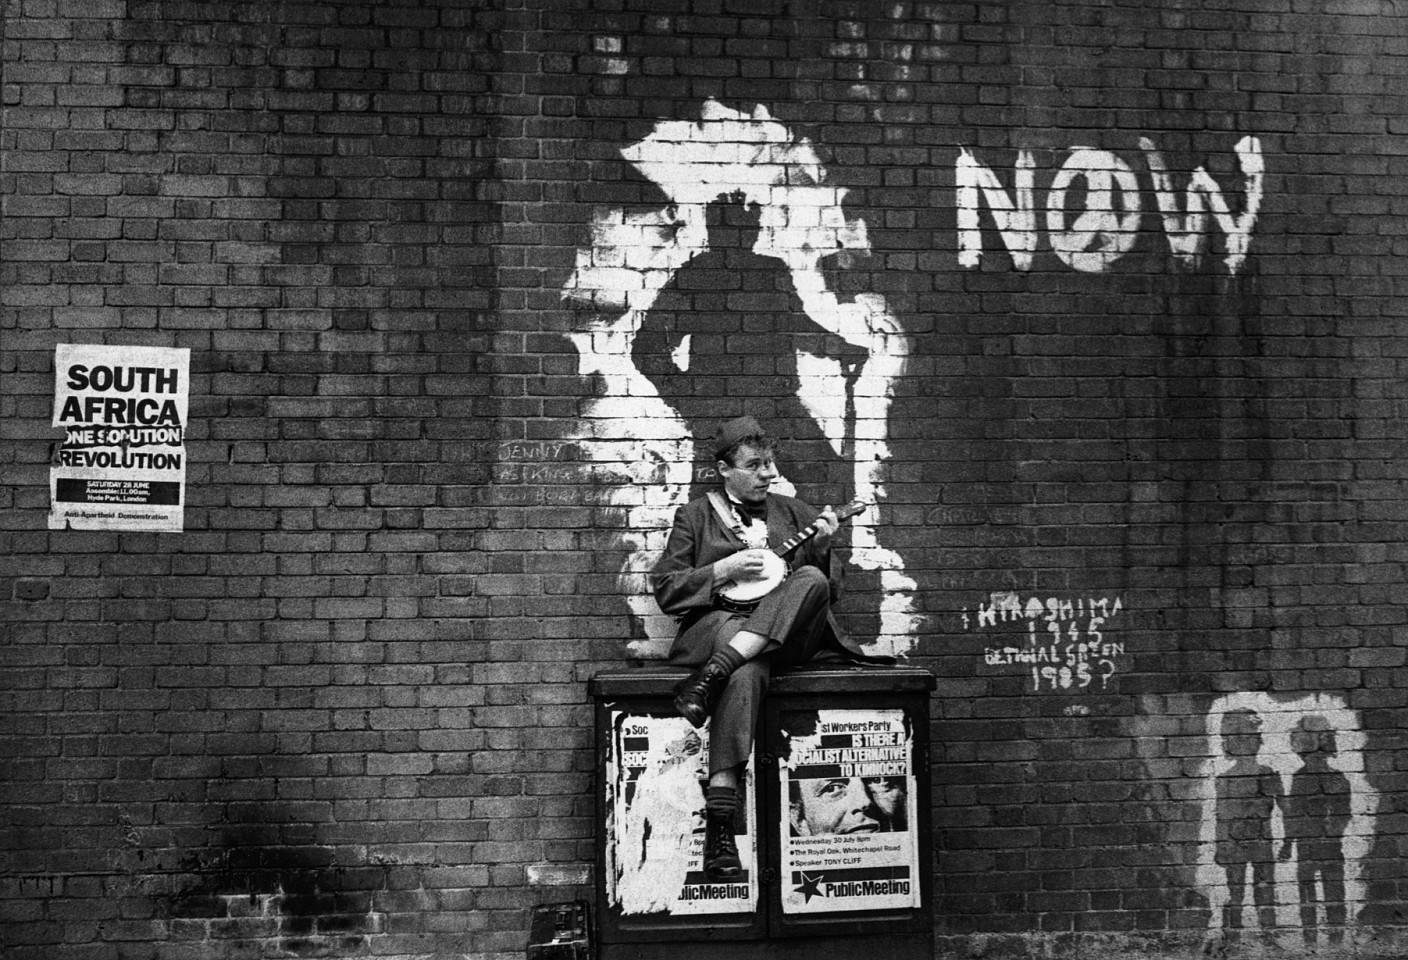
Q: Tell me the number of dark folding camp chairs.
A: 0